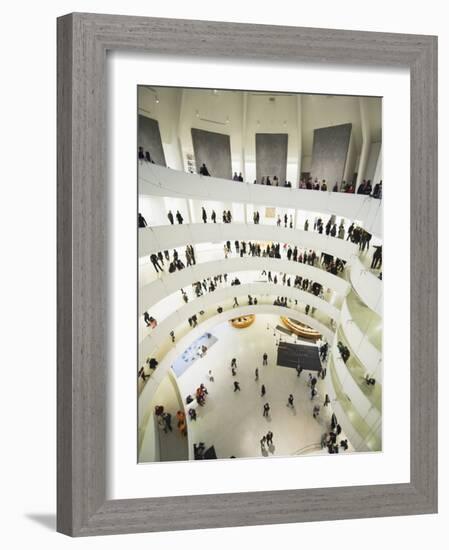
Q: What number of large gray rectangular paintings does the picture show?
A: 4